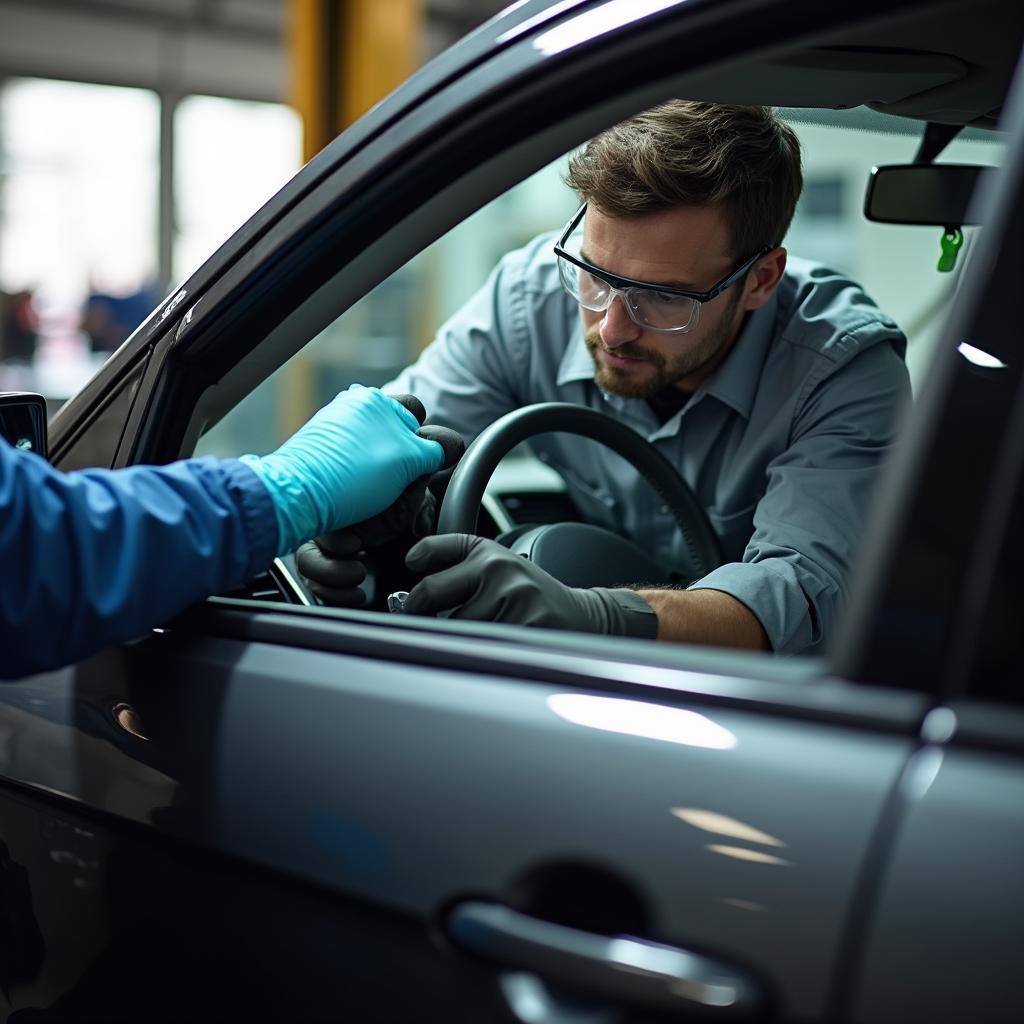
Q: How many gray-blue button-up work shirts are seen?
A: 1